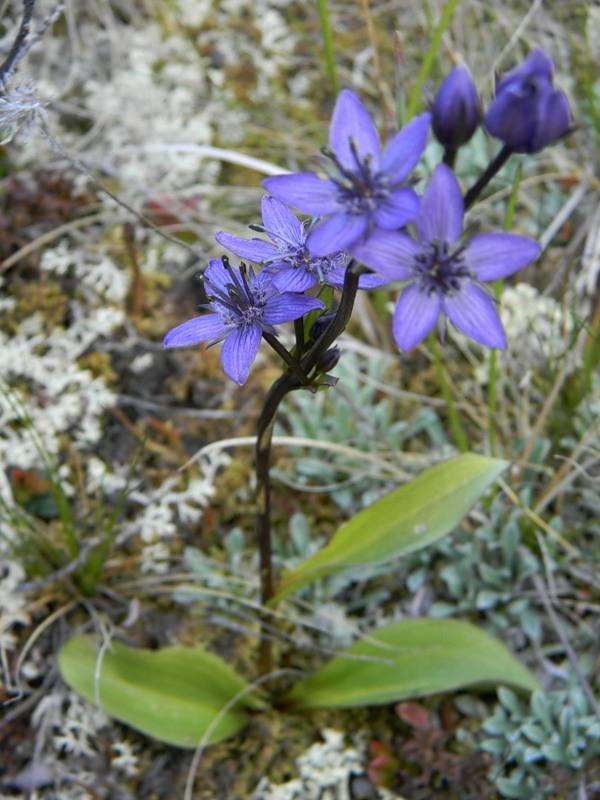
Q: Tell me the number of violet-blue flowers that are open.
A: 4